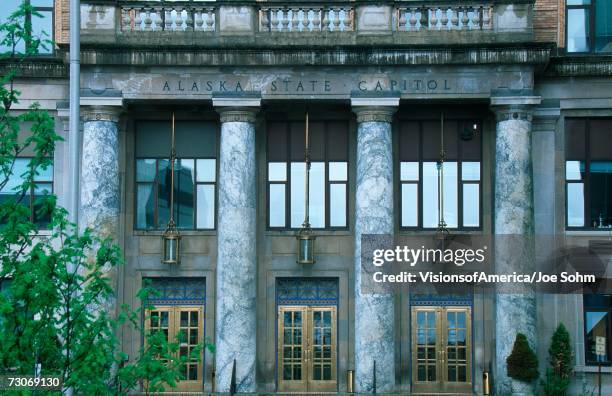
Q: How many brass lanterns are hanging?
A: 3